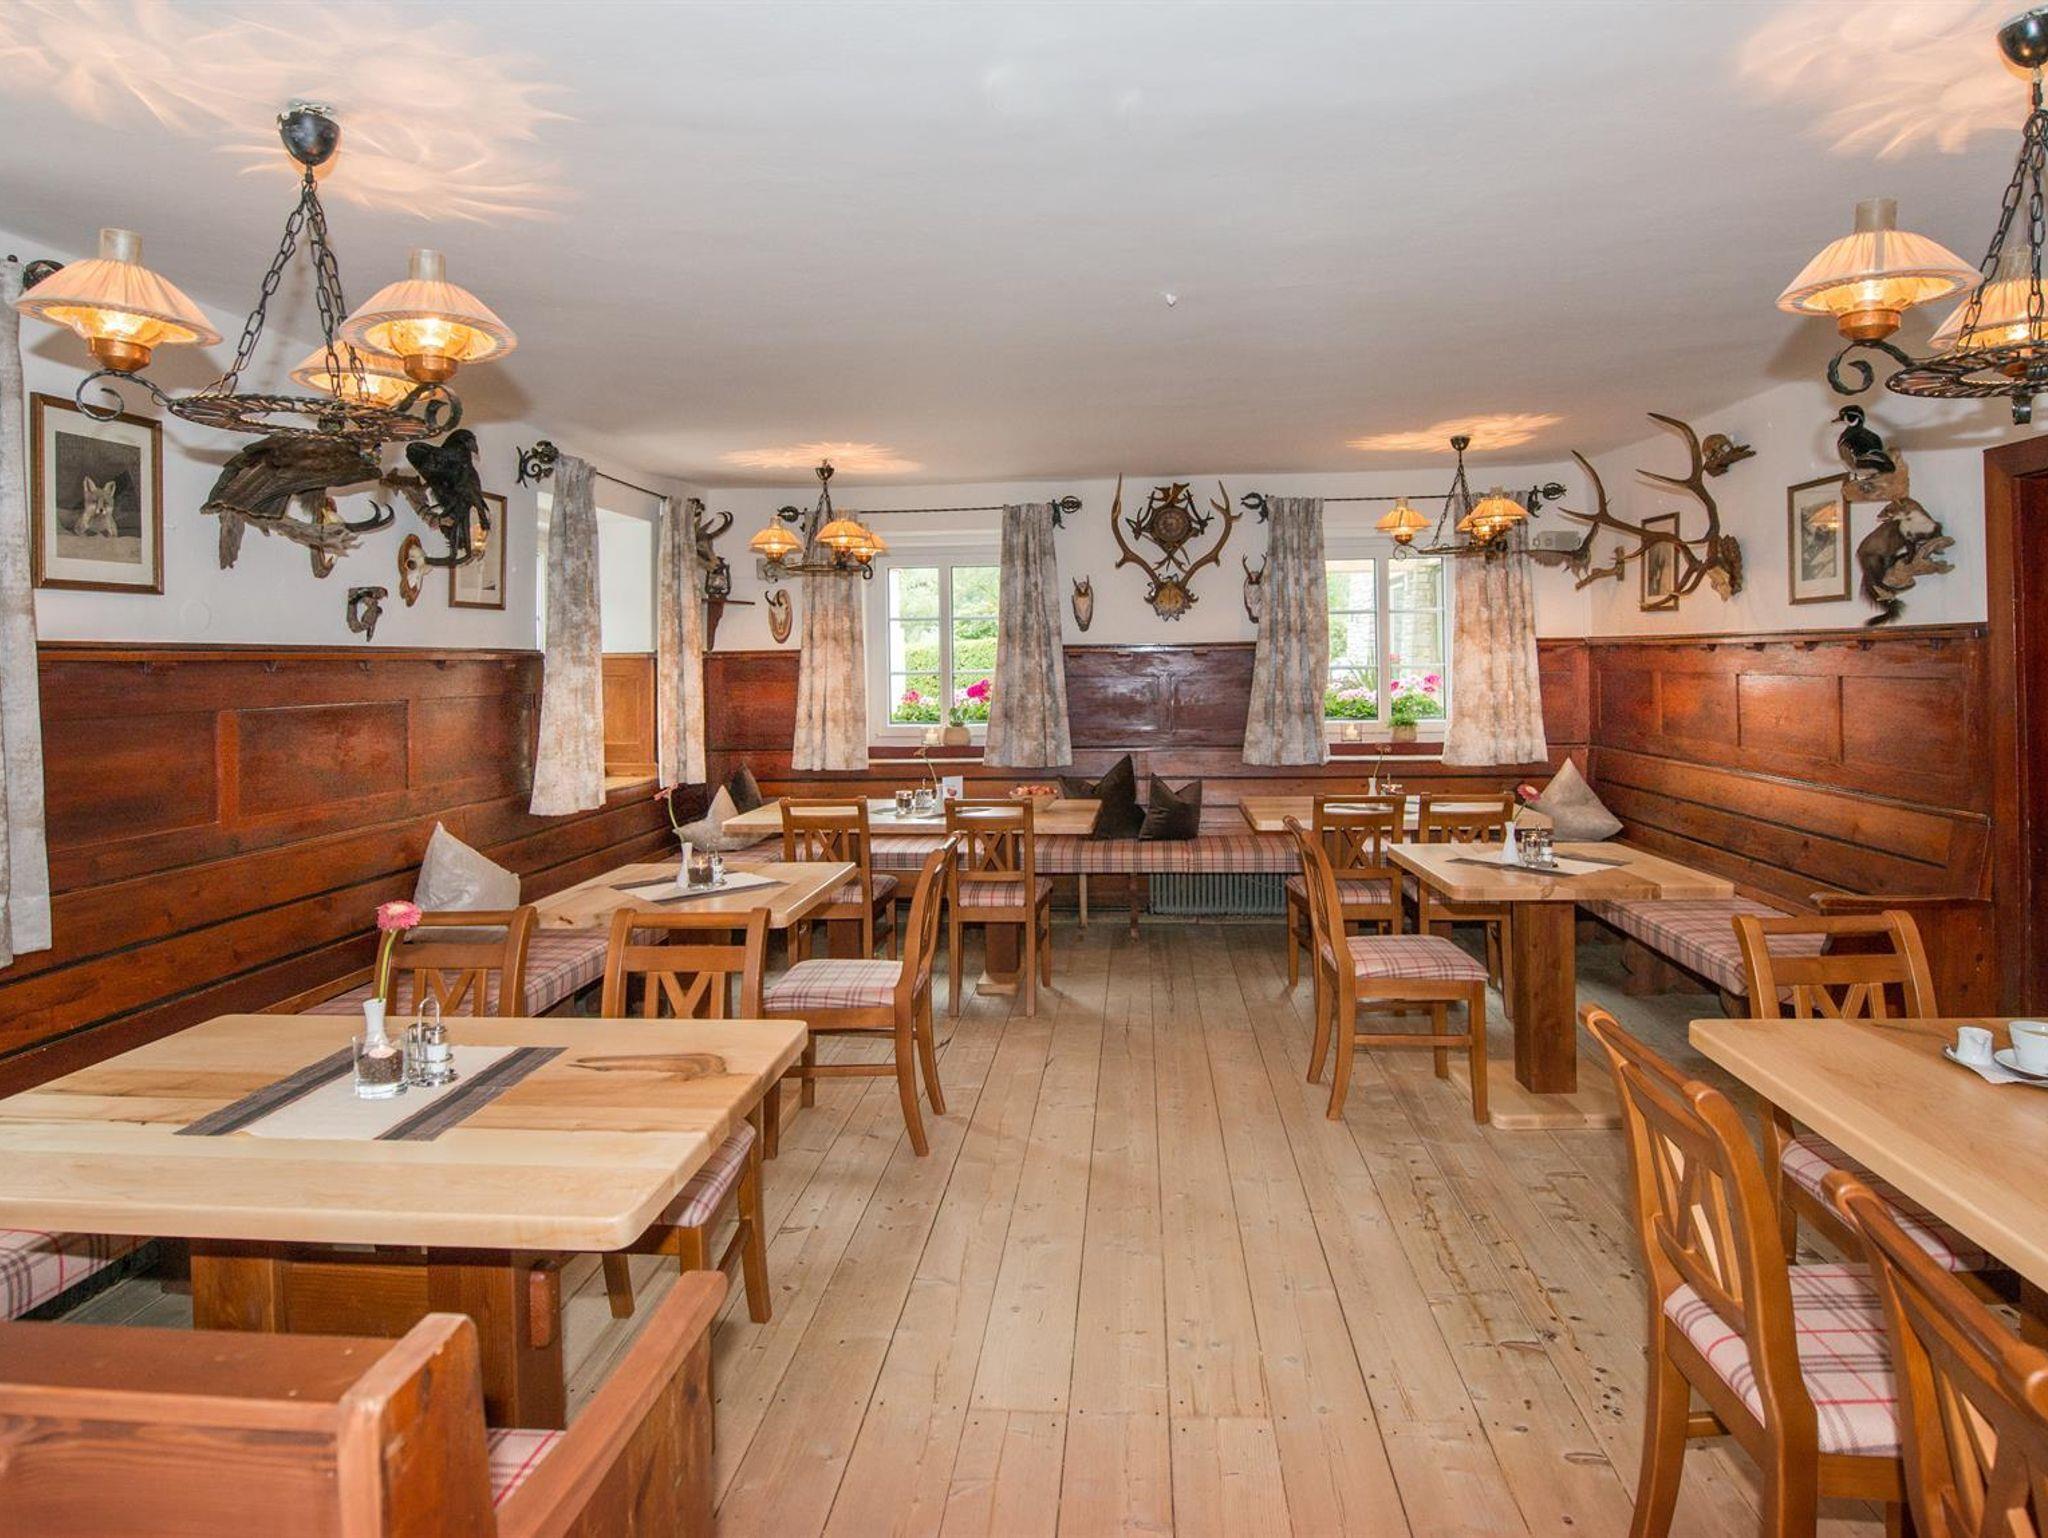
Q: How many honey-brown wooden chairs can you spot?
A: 11